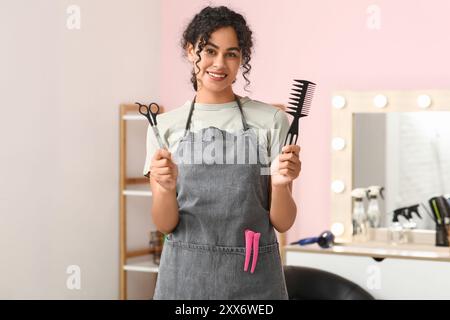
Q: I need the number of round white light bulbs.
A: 6